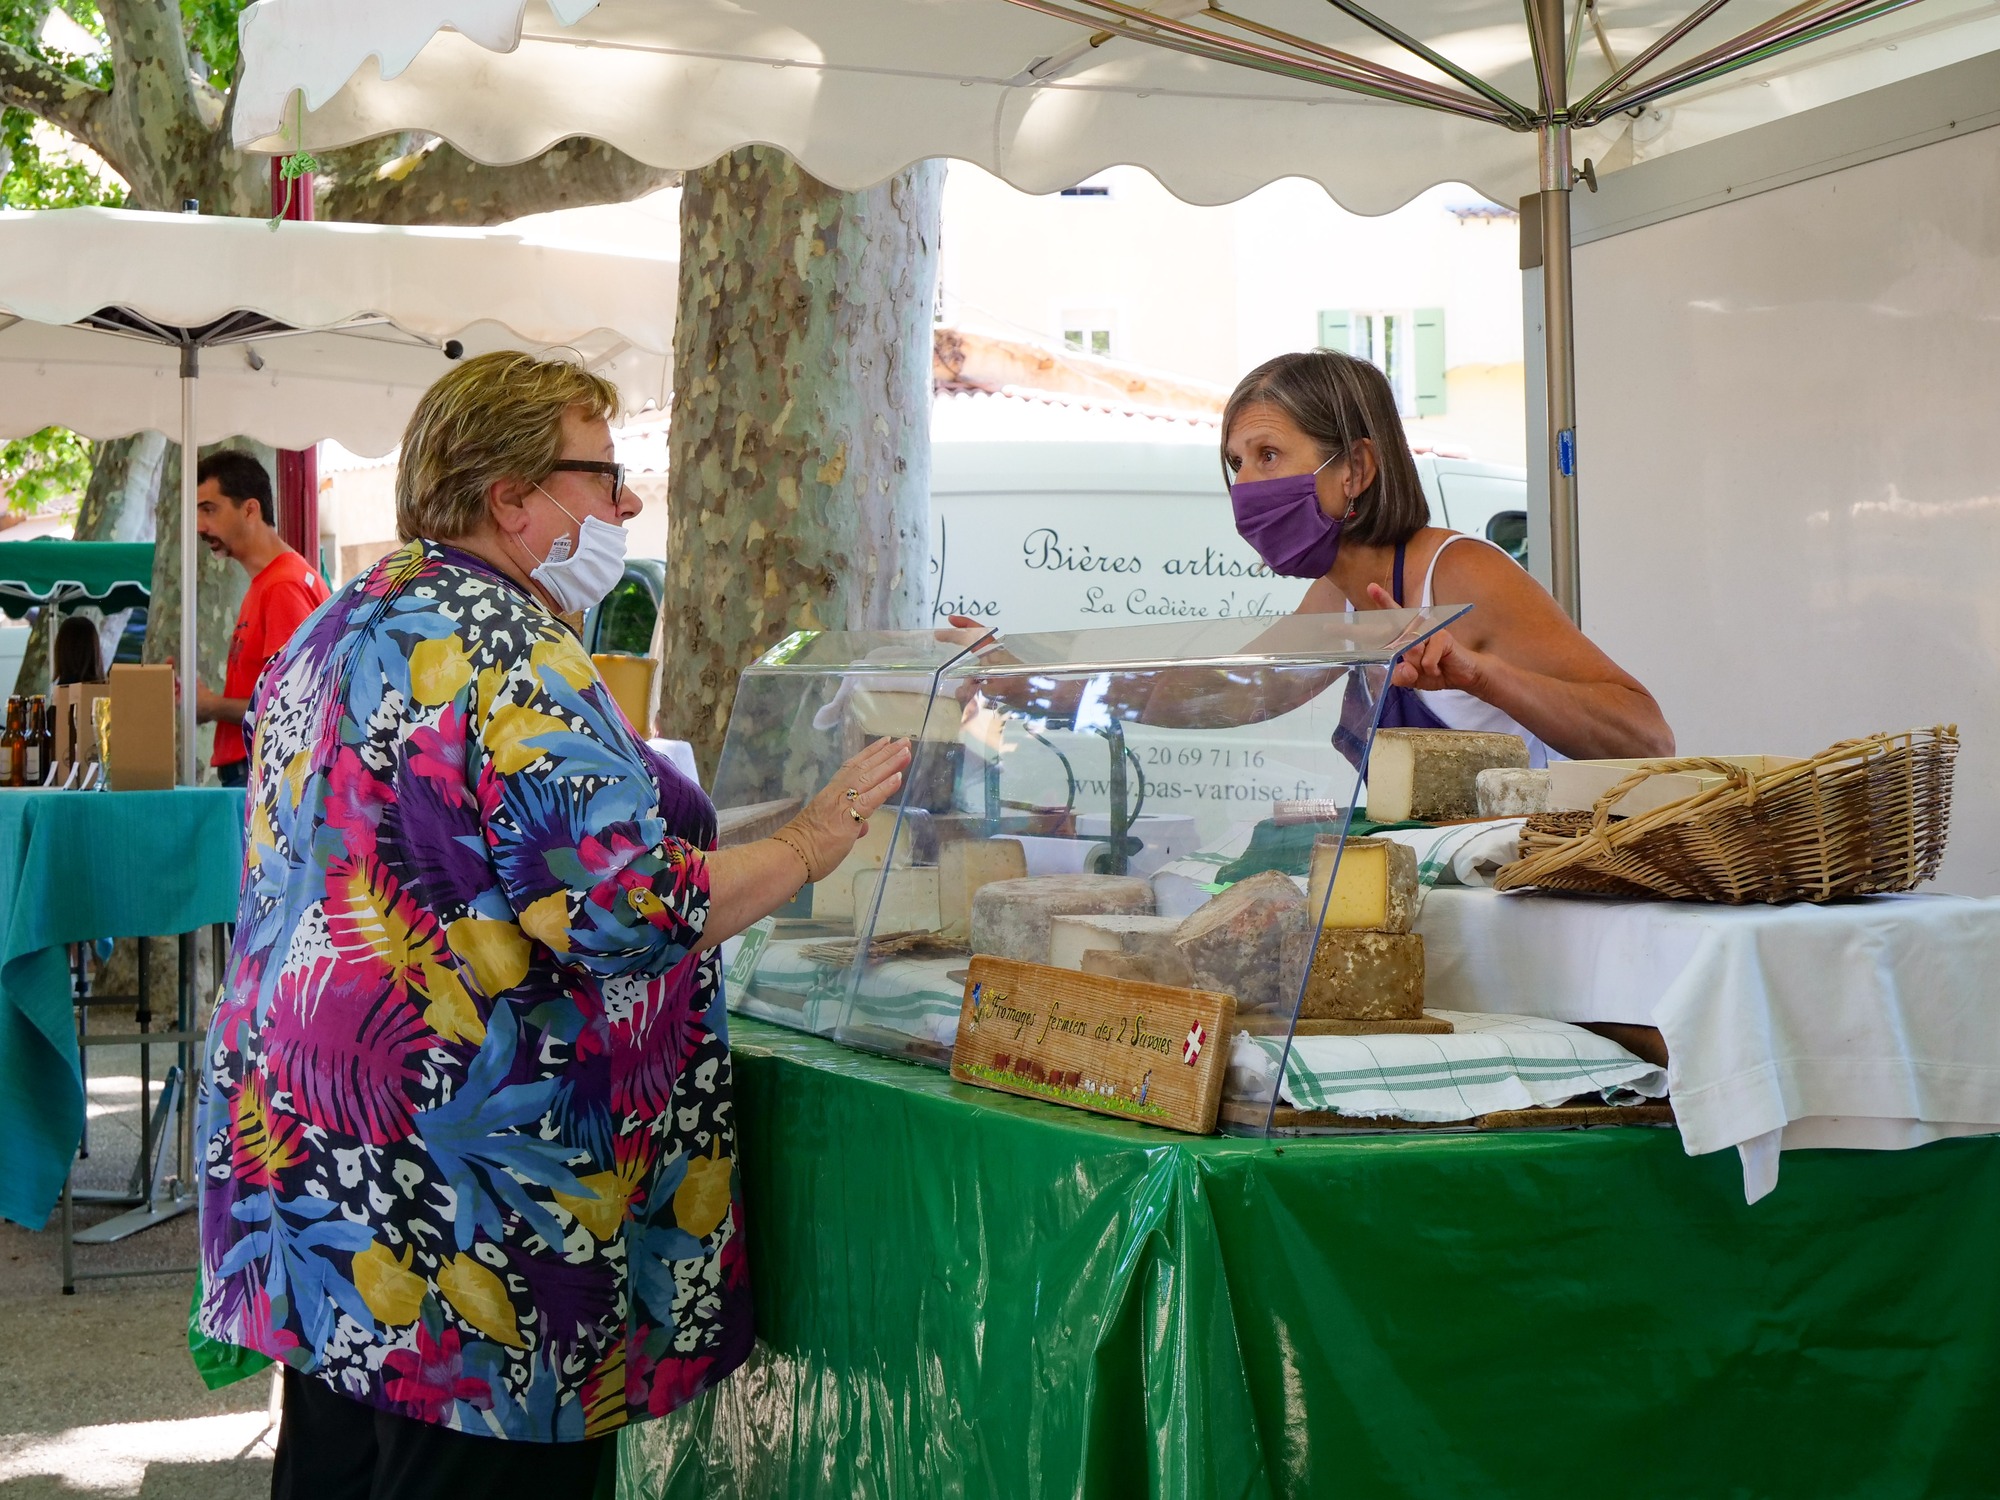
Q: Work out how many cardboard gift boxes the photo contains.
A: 3